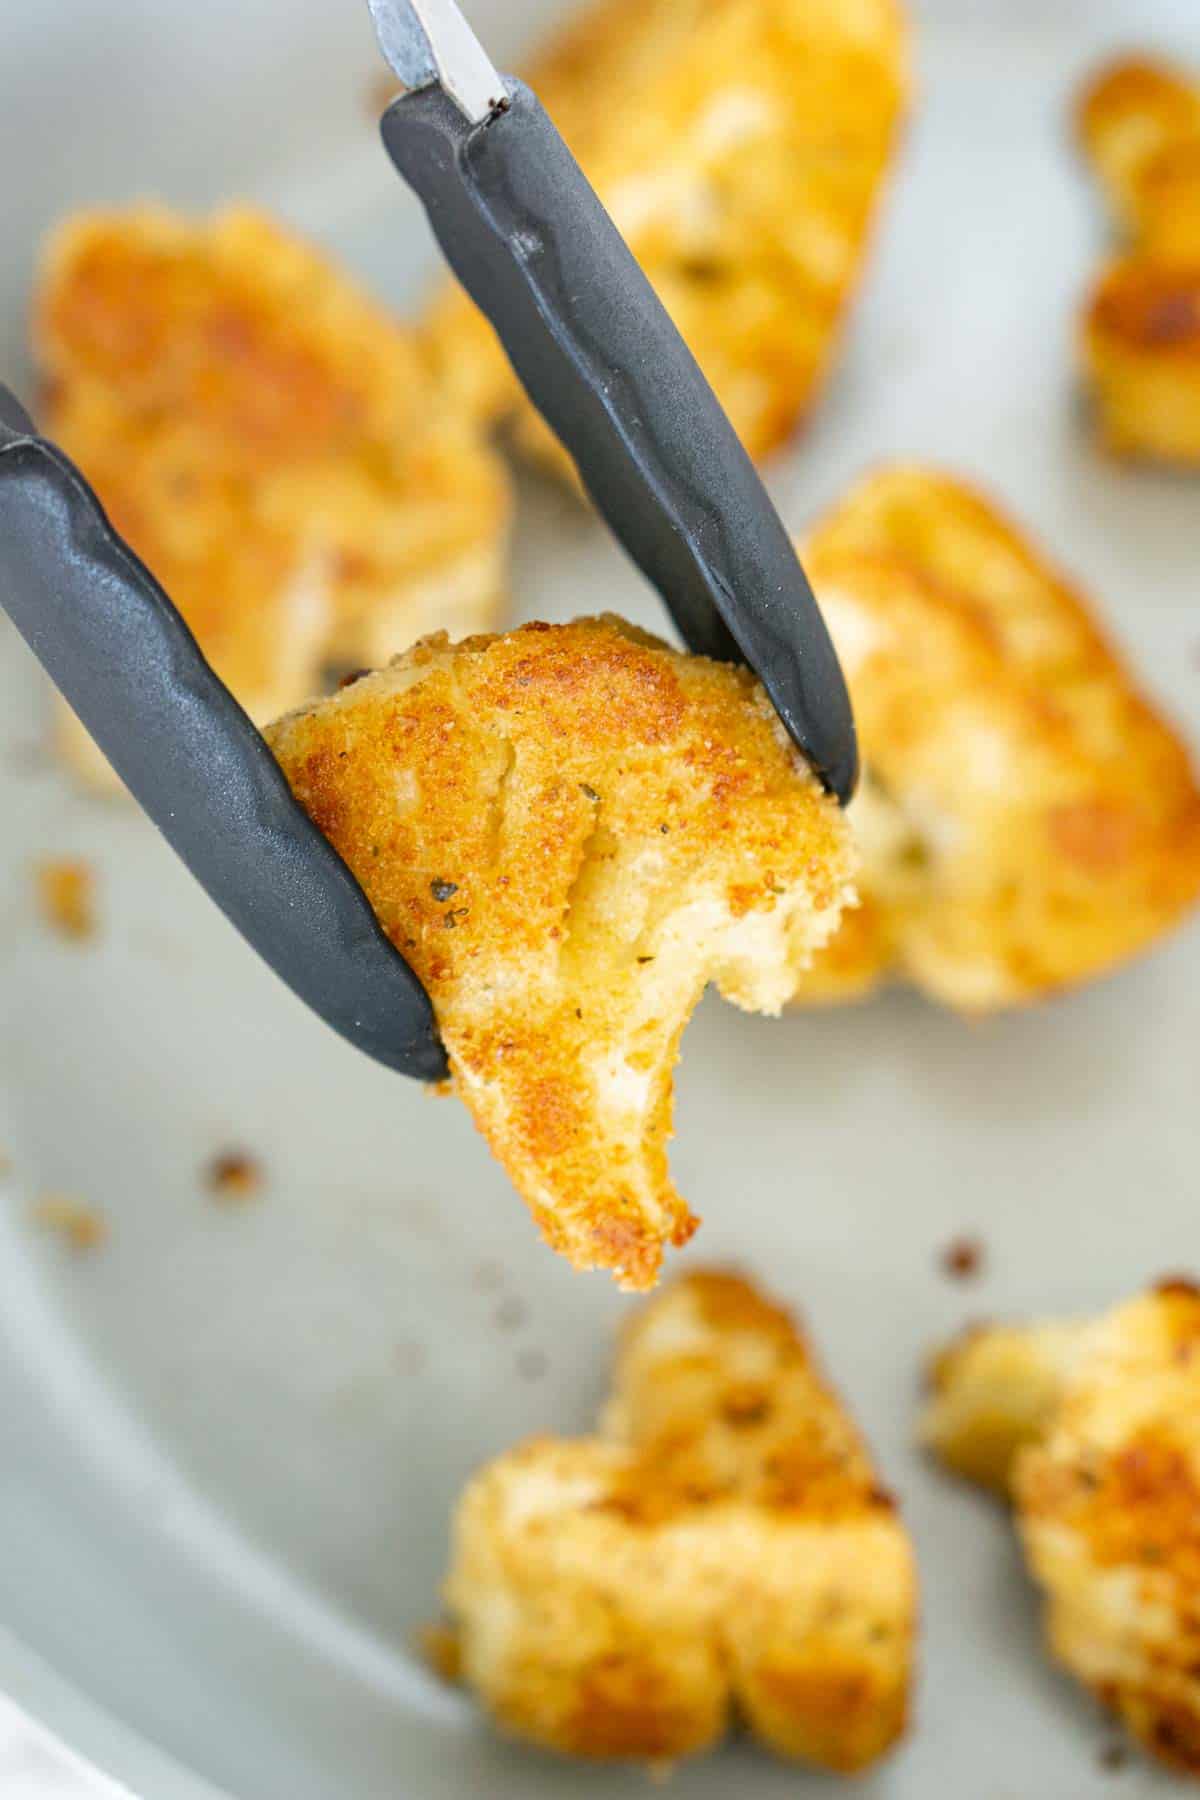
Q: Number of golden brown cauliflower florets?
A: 7